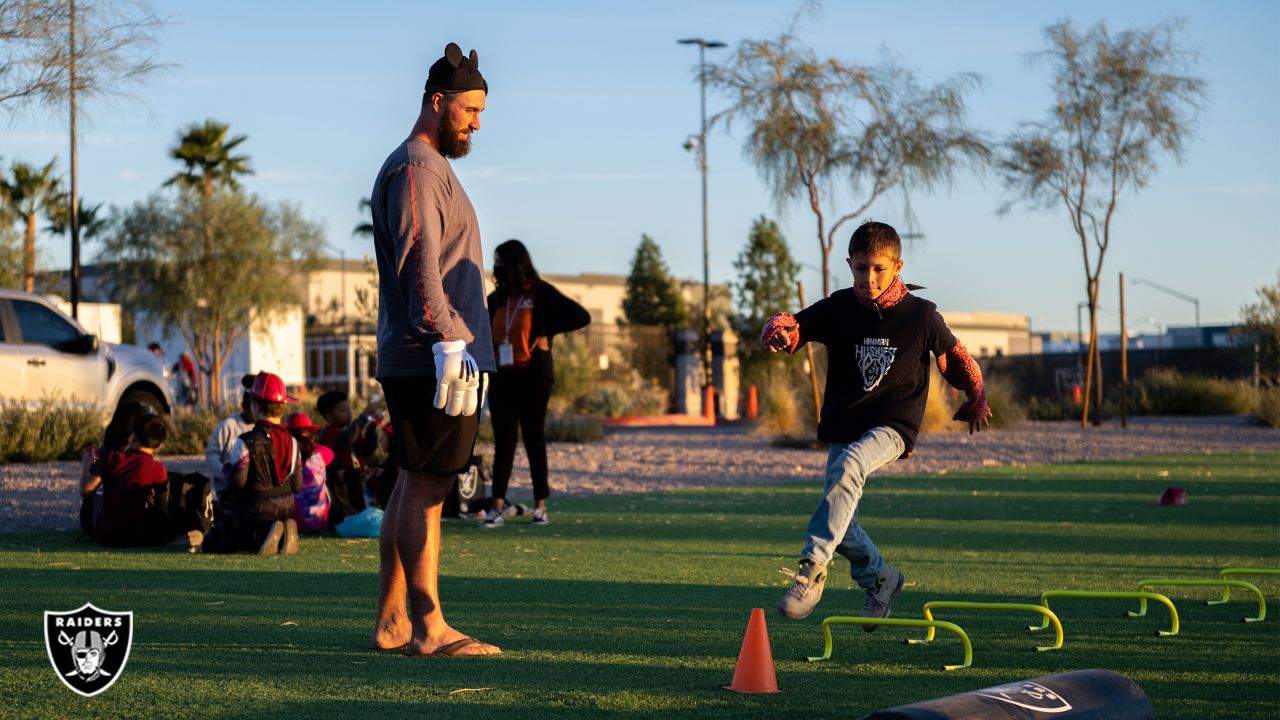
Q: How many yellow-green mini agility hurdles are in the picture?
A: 5